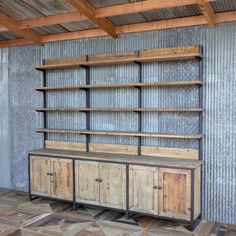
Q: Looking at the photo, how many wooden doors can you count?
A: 6